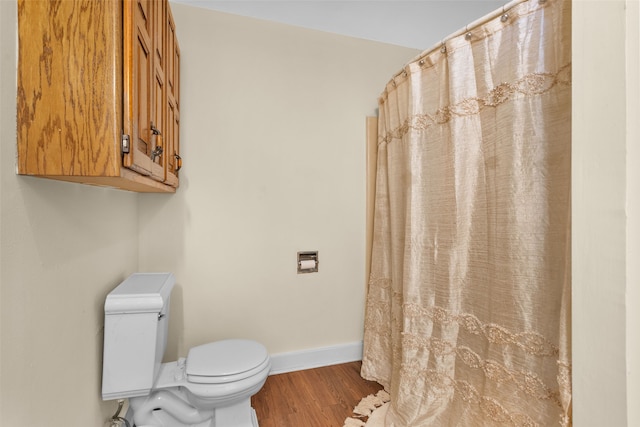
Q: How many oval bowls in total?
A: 1